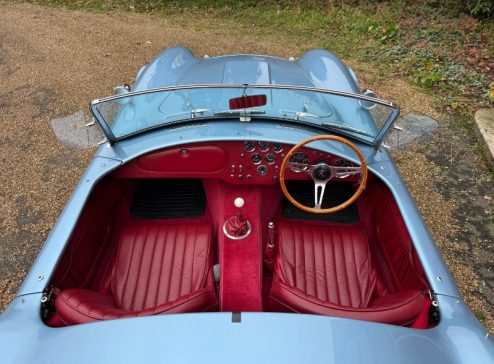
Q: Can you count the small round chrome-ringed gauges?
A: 6